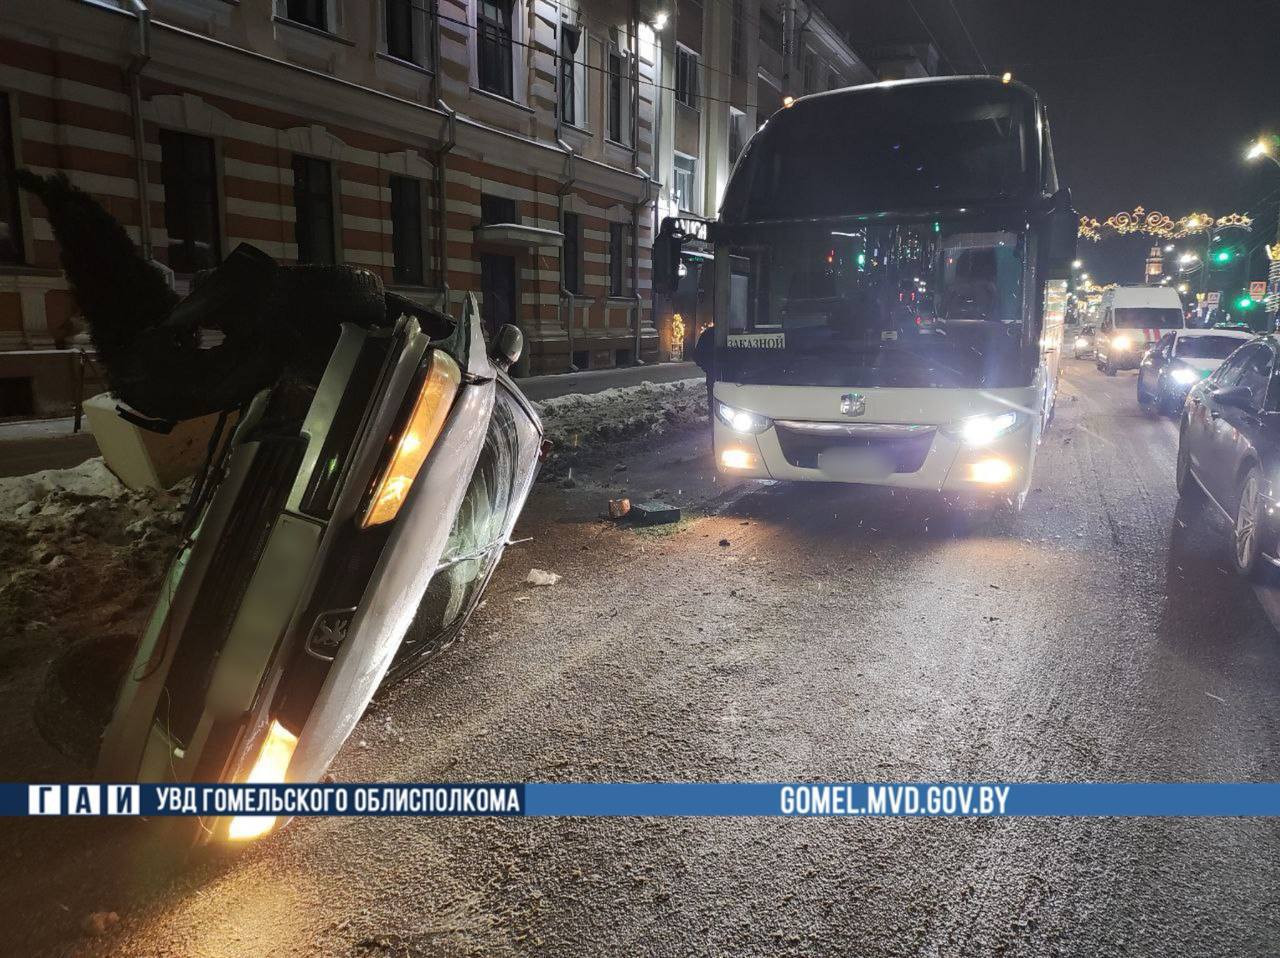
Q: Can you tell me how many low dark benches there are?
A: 0